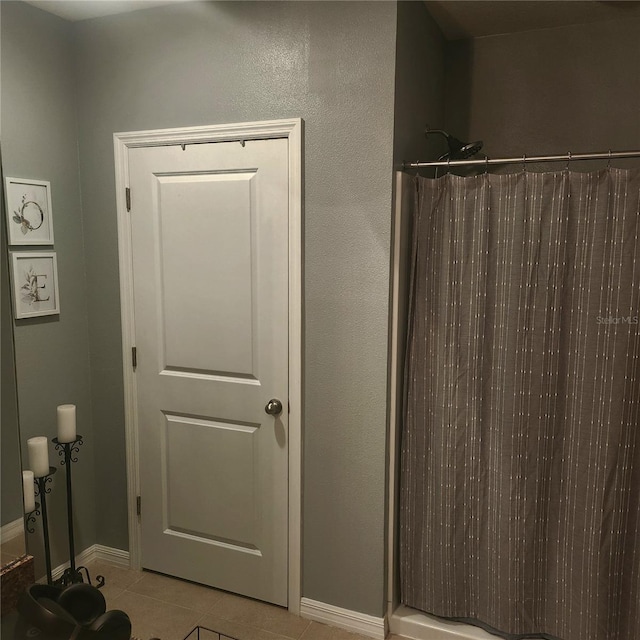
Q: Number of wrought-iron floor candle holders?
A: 3